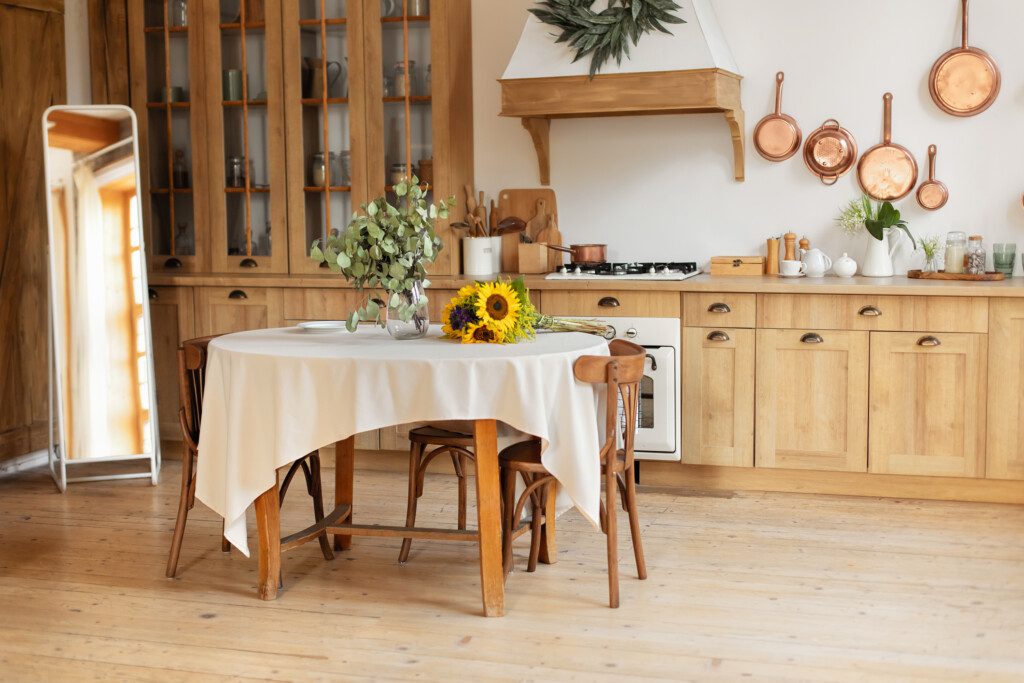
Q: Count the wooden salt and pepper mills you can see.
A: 3